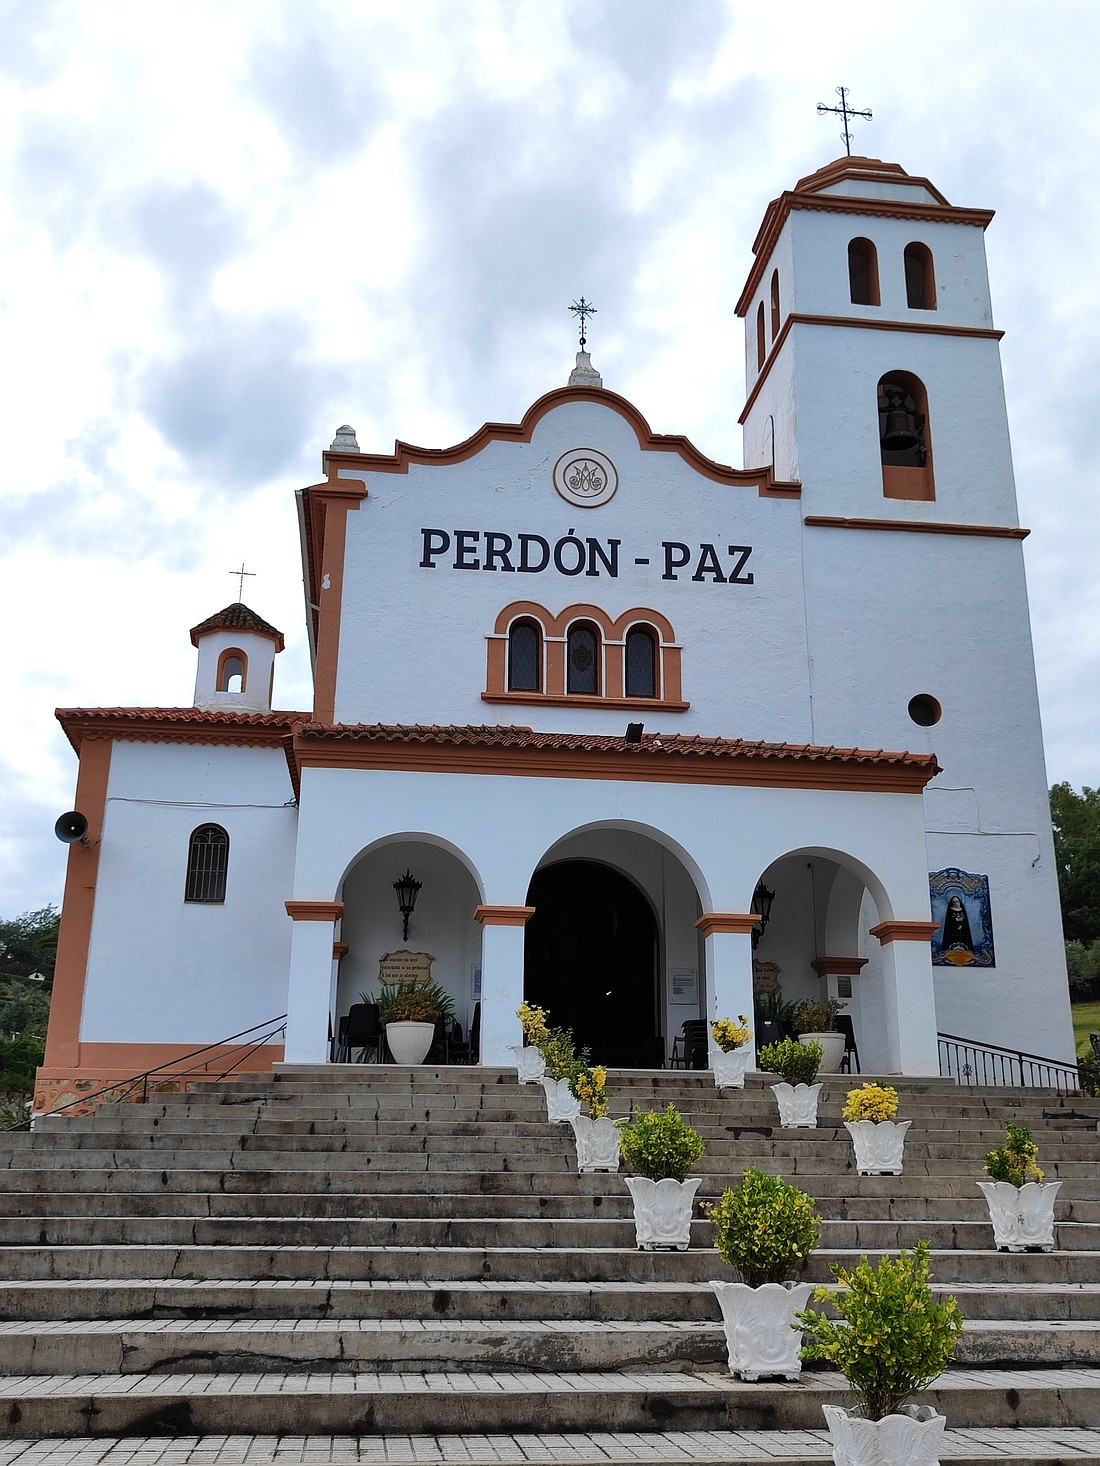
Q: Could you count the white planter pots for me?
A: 12